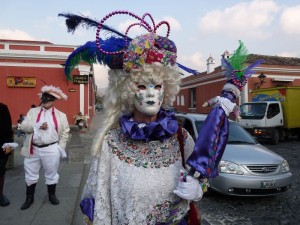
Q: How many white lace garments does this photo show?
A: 1